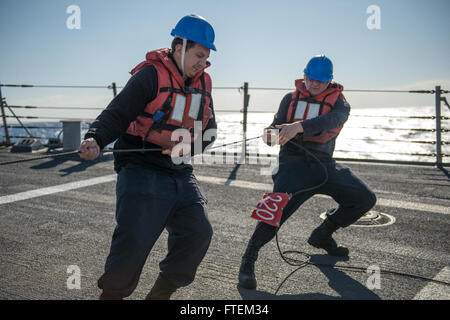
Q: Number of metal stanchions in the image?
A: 4